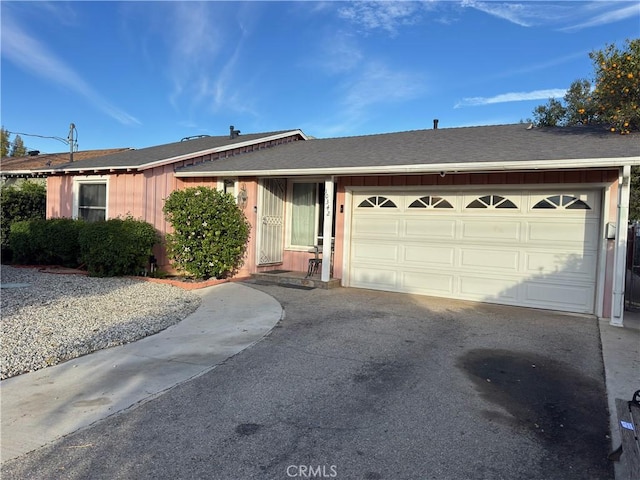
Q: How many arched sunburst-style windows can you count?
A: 4